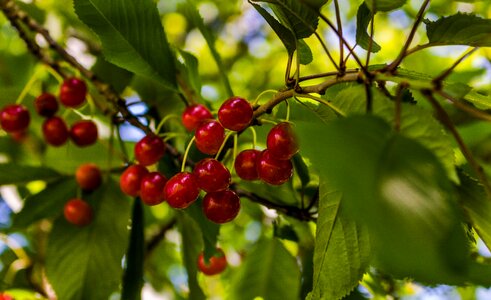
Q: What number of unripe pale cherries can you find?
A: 0